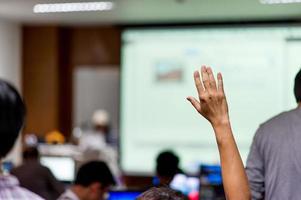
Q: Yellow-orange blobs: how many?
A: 1